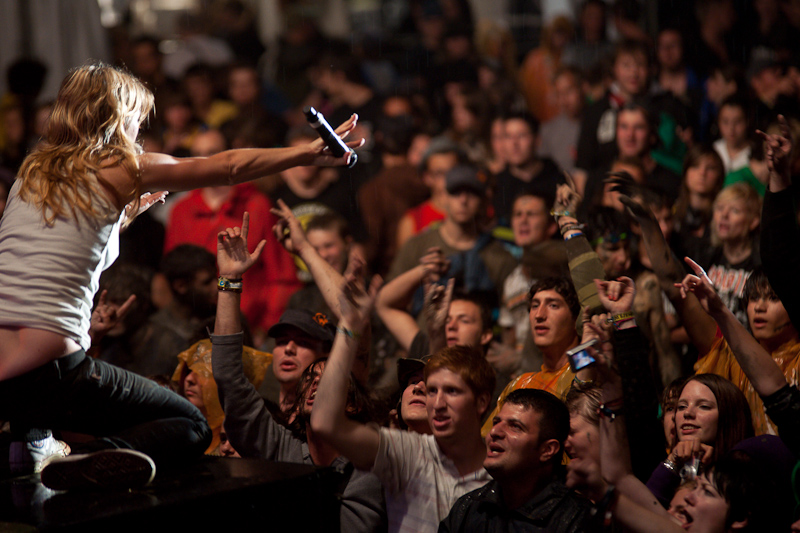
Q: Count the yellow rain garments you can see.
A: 3